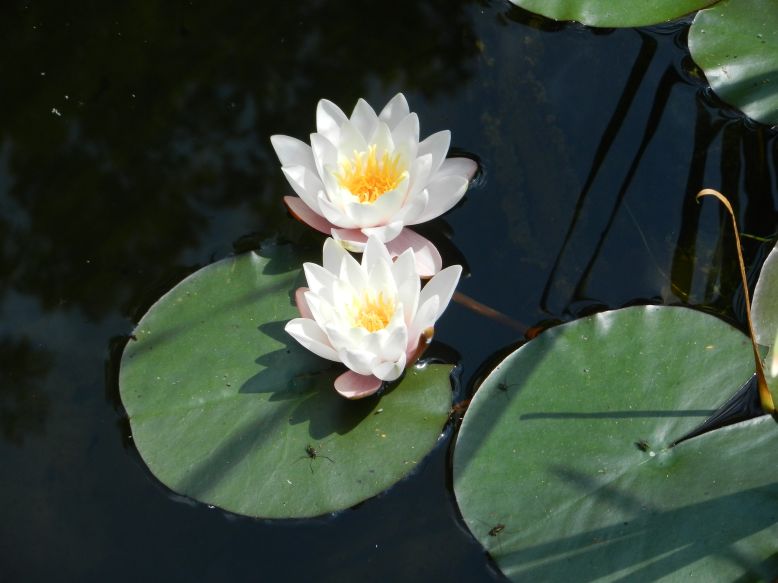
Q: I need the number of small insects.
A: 4